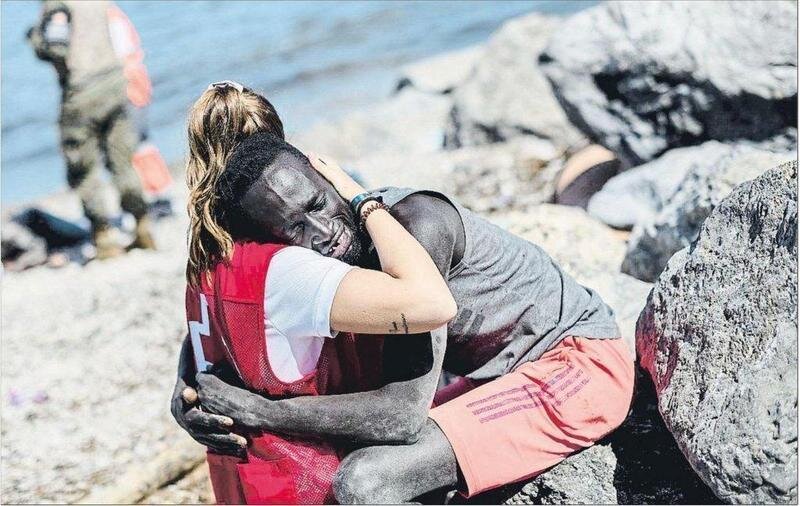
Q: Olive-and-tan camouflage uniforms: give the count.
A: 1